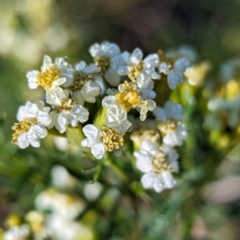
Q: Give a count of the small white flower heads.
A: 11